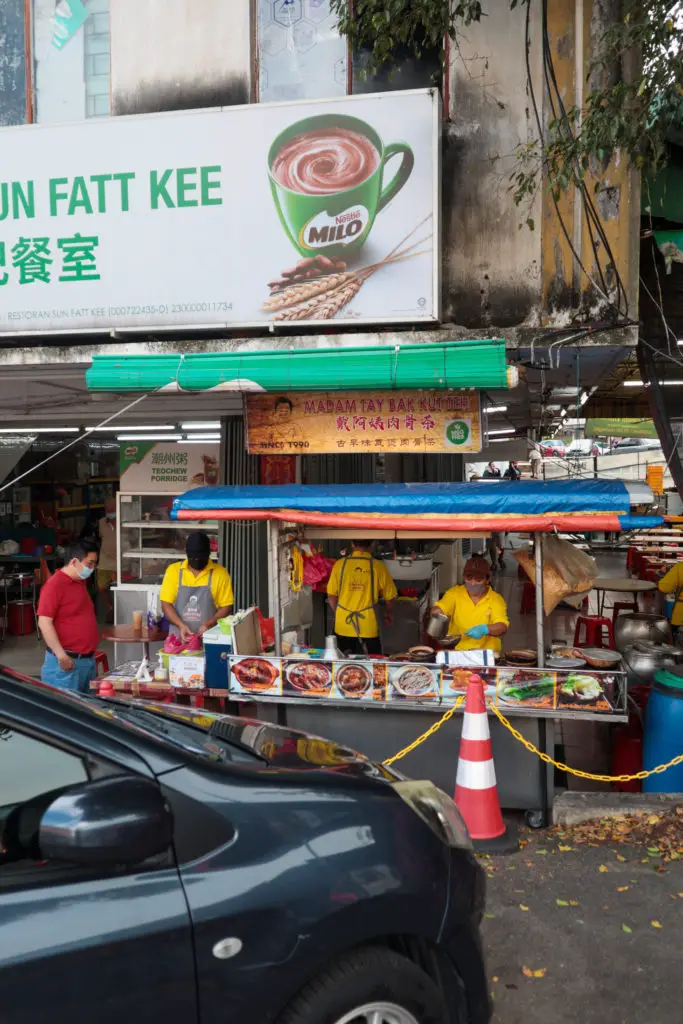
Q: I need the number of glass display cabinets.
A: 1